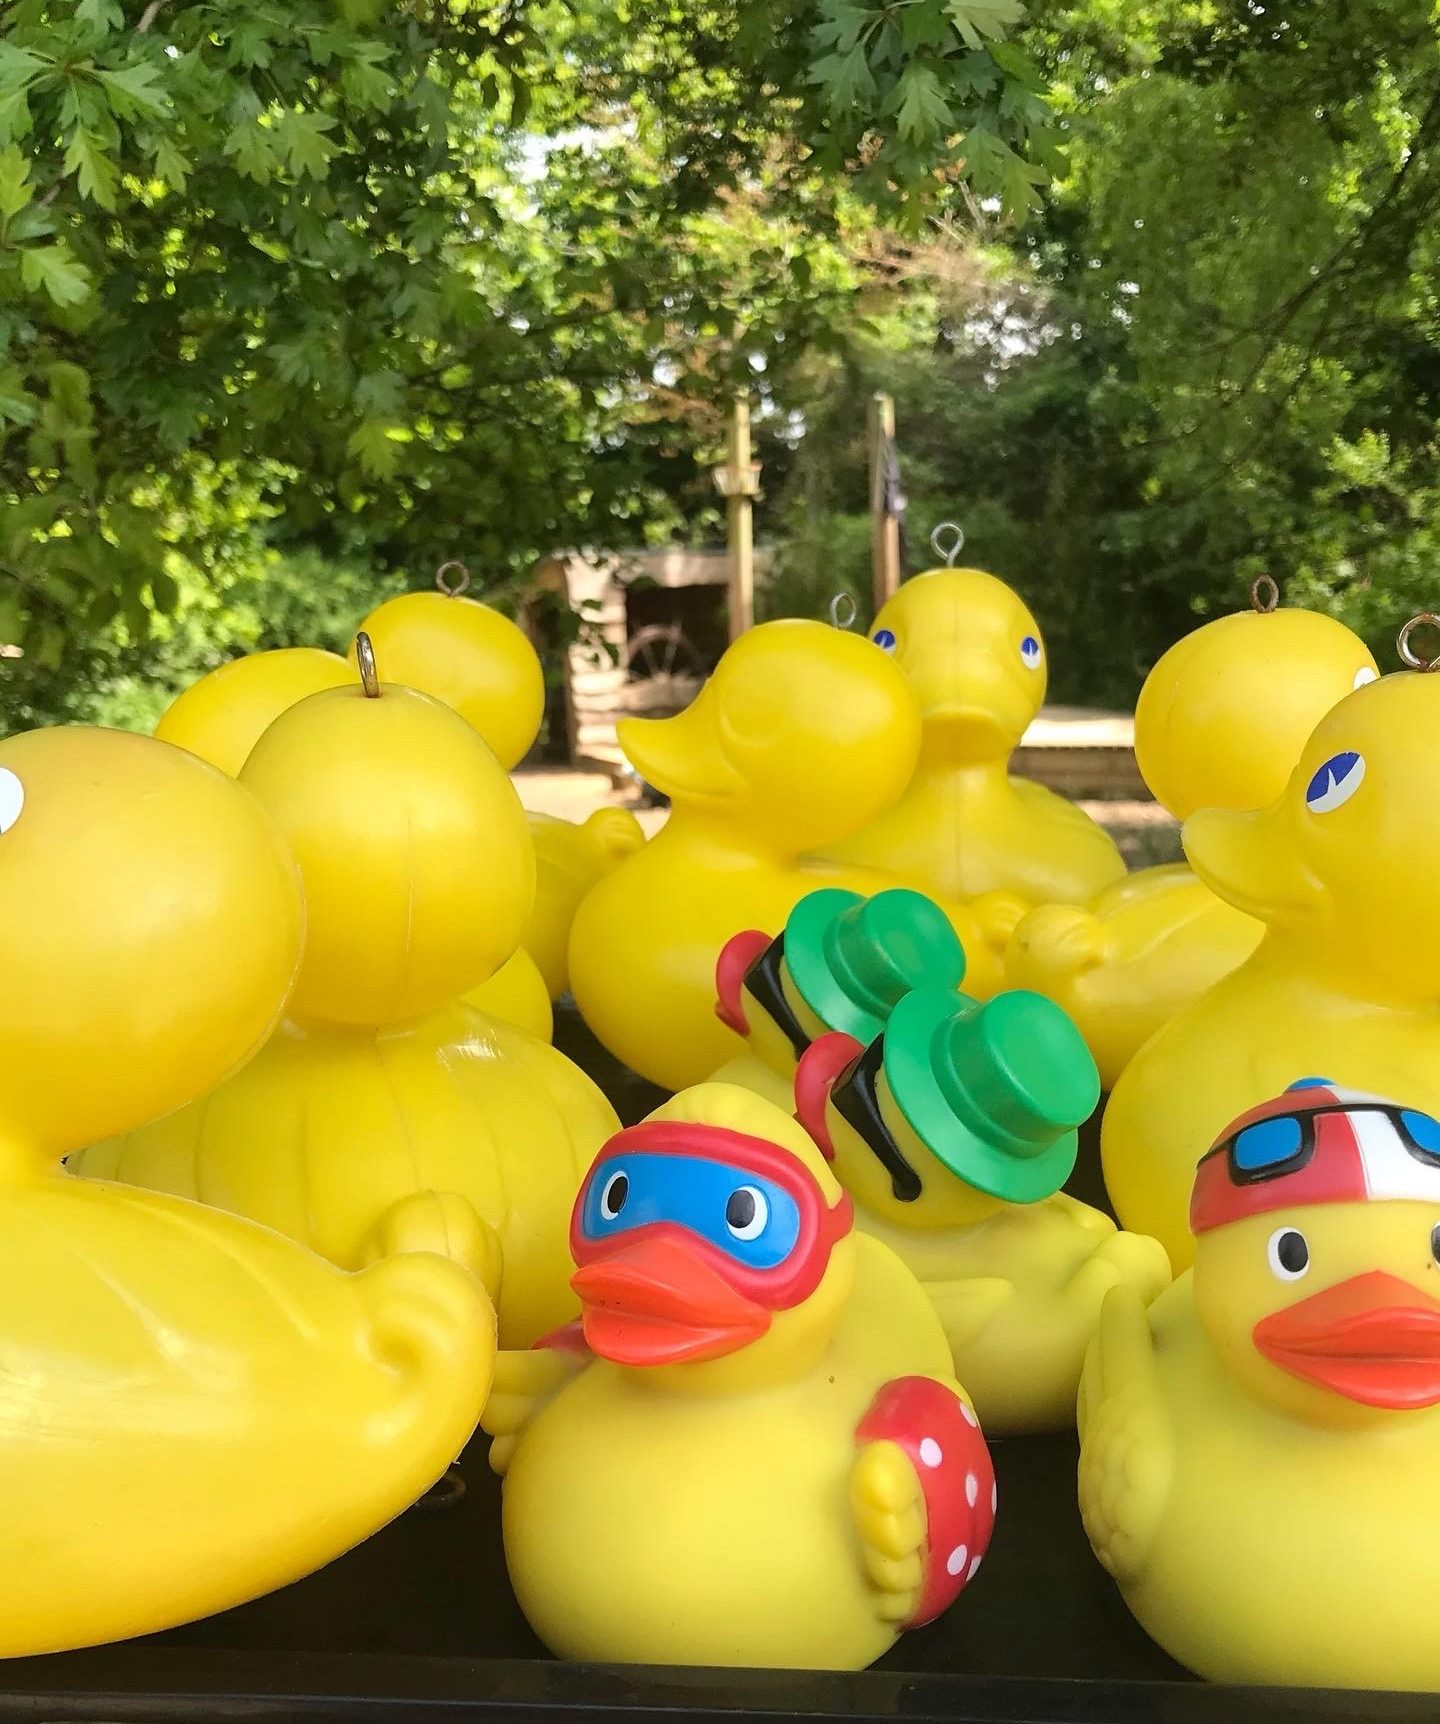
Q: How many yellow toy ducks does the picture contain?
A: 12